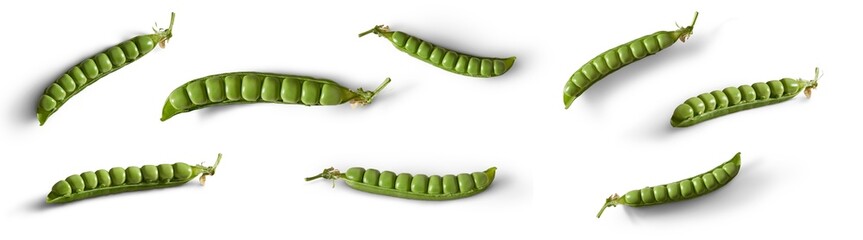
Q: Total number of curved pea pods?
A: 8